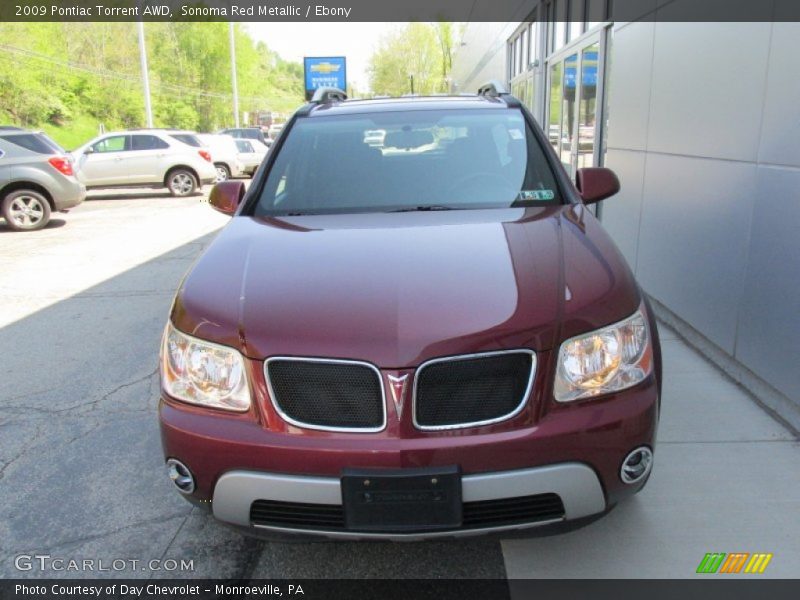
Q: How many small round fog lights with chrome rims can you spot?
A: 2